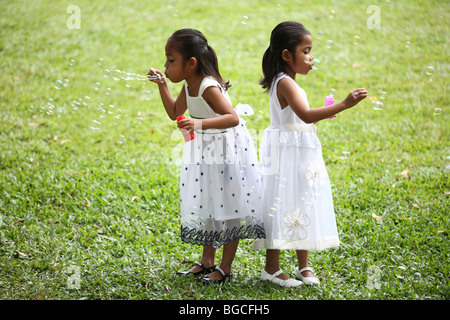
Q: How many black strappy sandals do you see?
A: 2